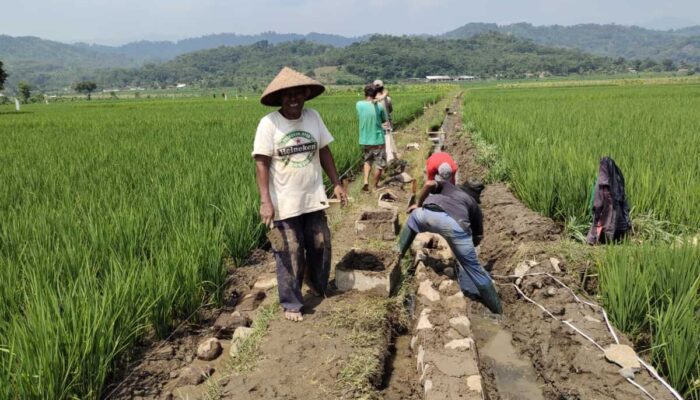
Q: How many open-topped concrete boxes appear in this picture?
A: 3